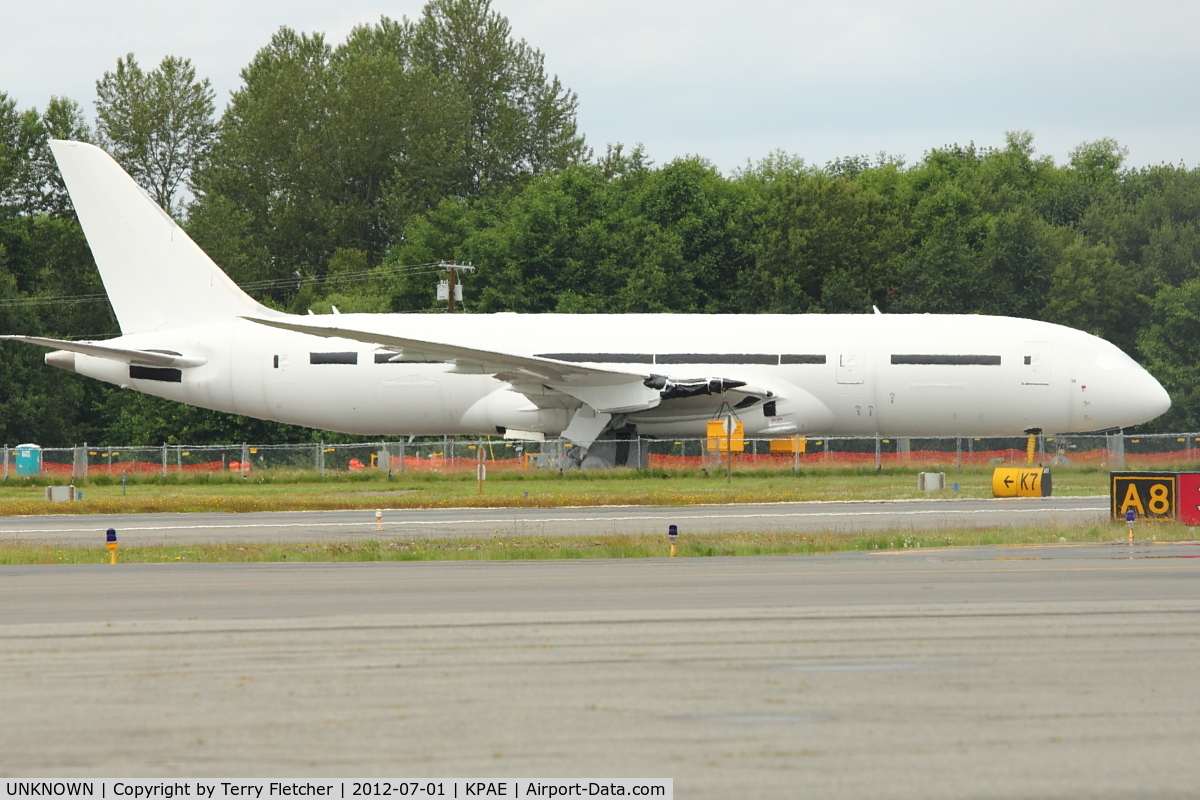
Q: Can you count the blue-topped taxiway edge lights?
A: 3